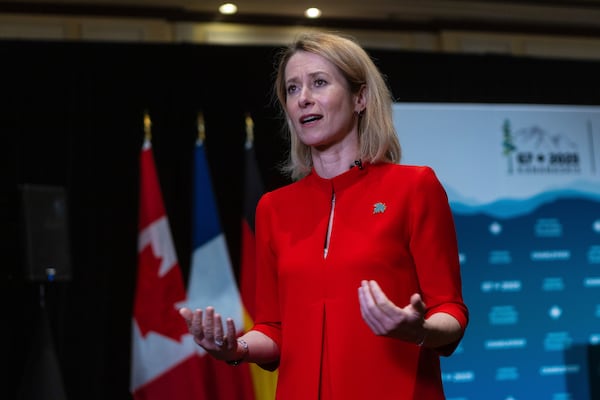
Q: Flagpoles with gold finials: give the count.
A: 3